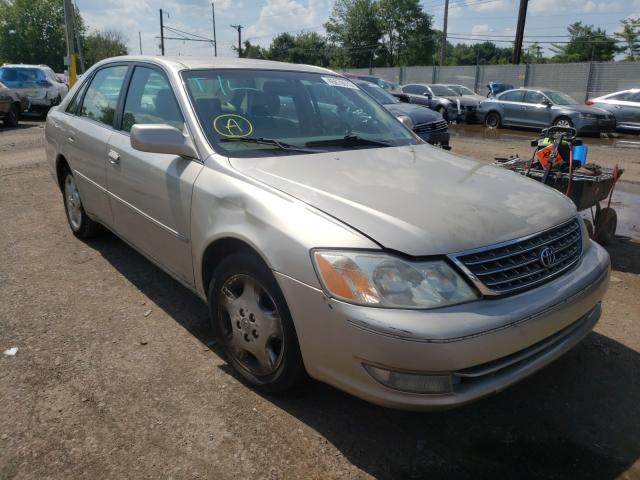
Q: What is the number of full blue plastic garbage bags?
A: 0